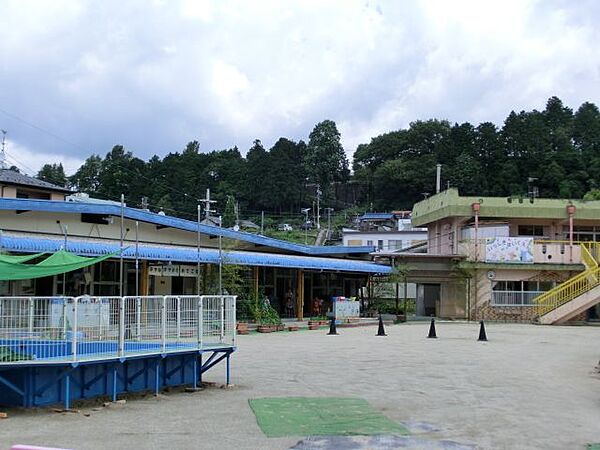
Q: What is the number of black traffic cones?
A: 4